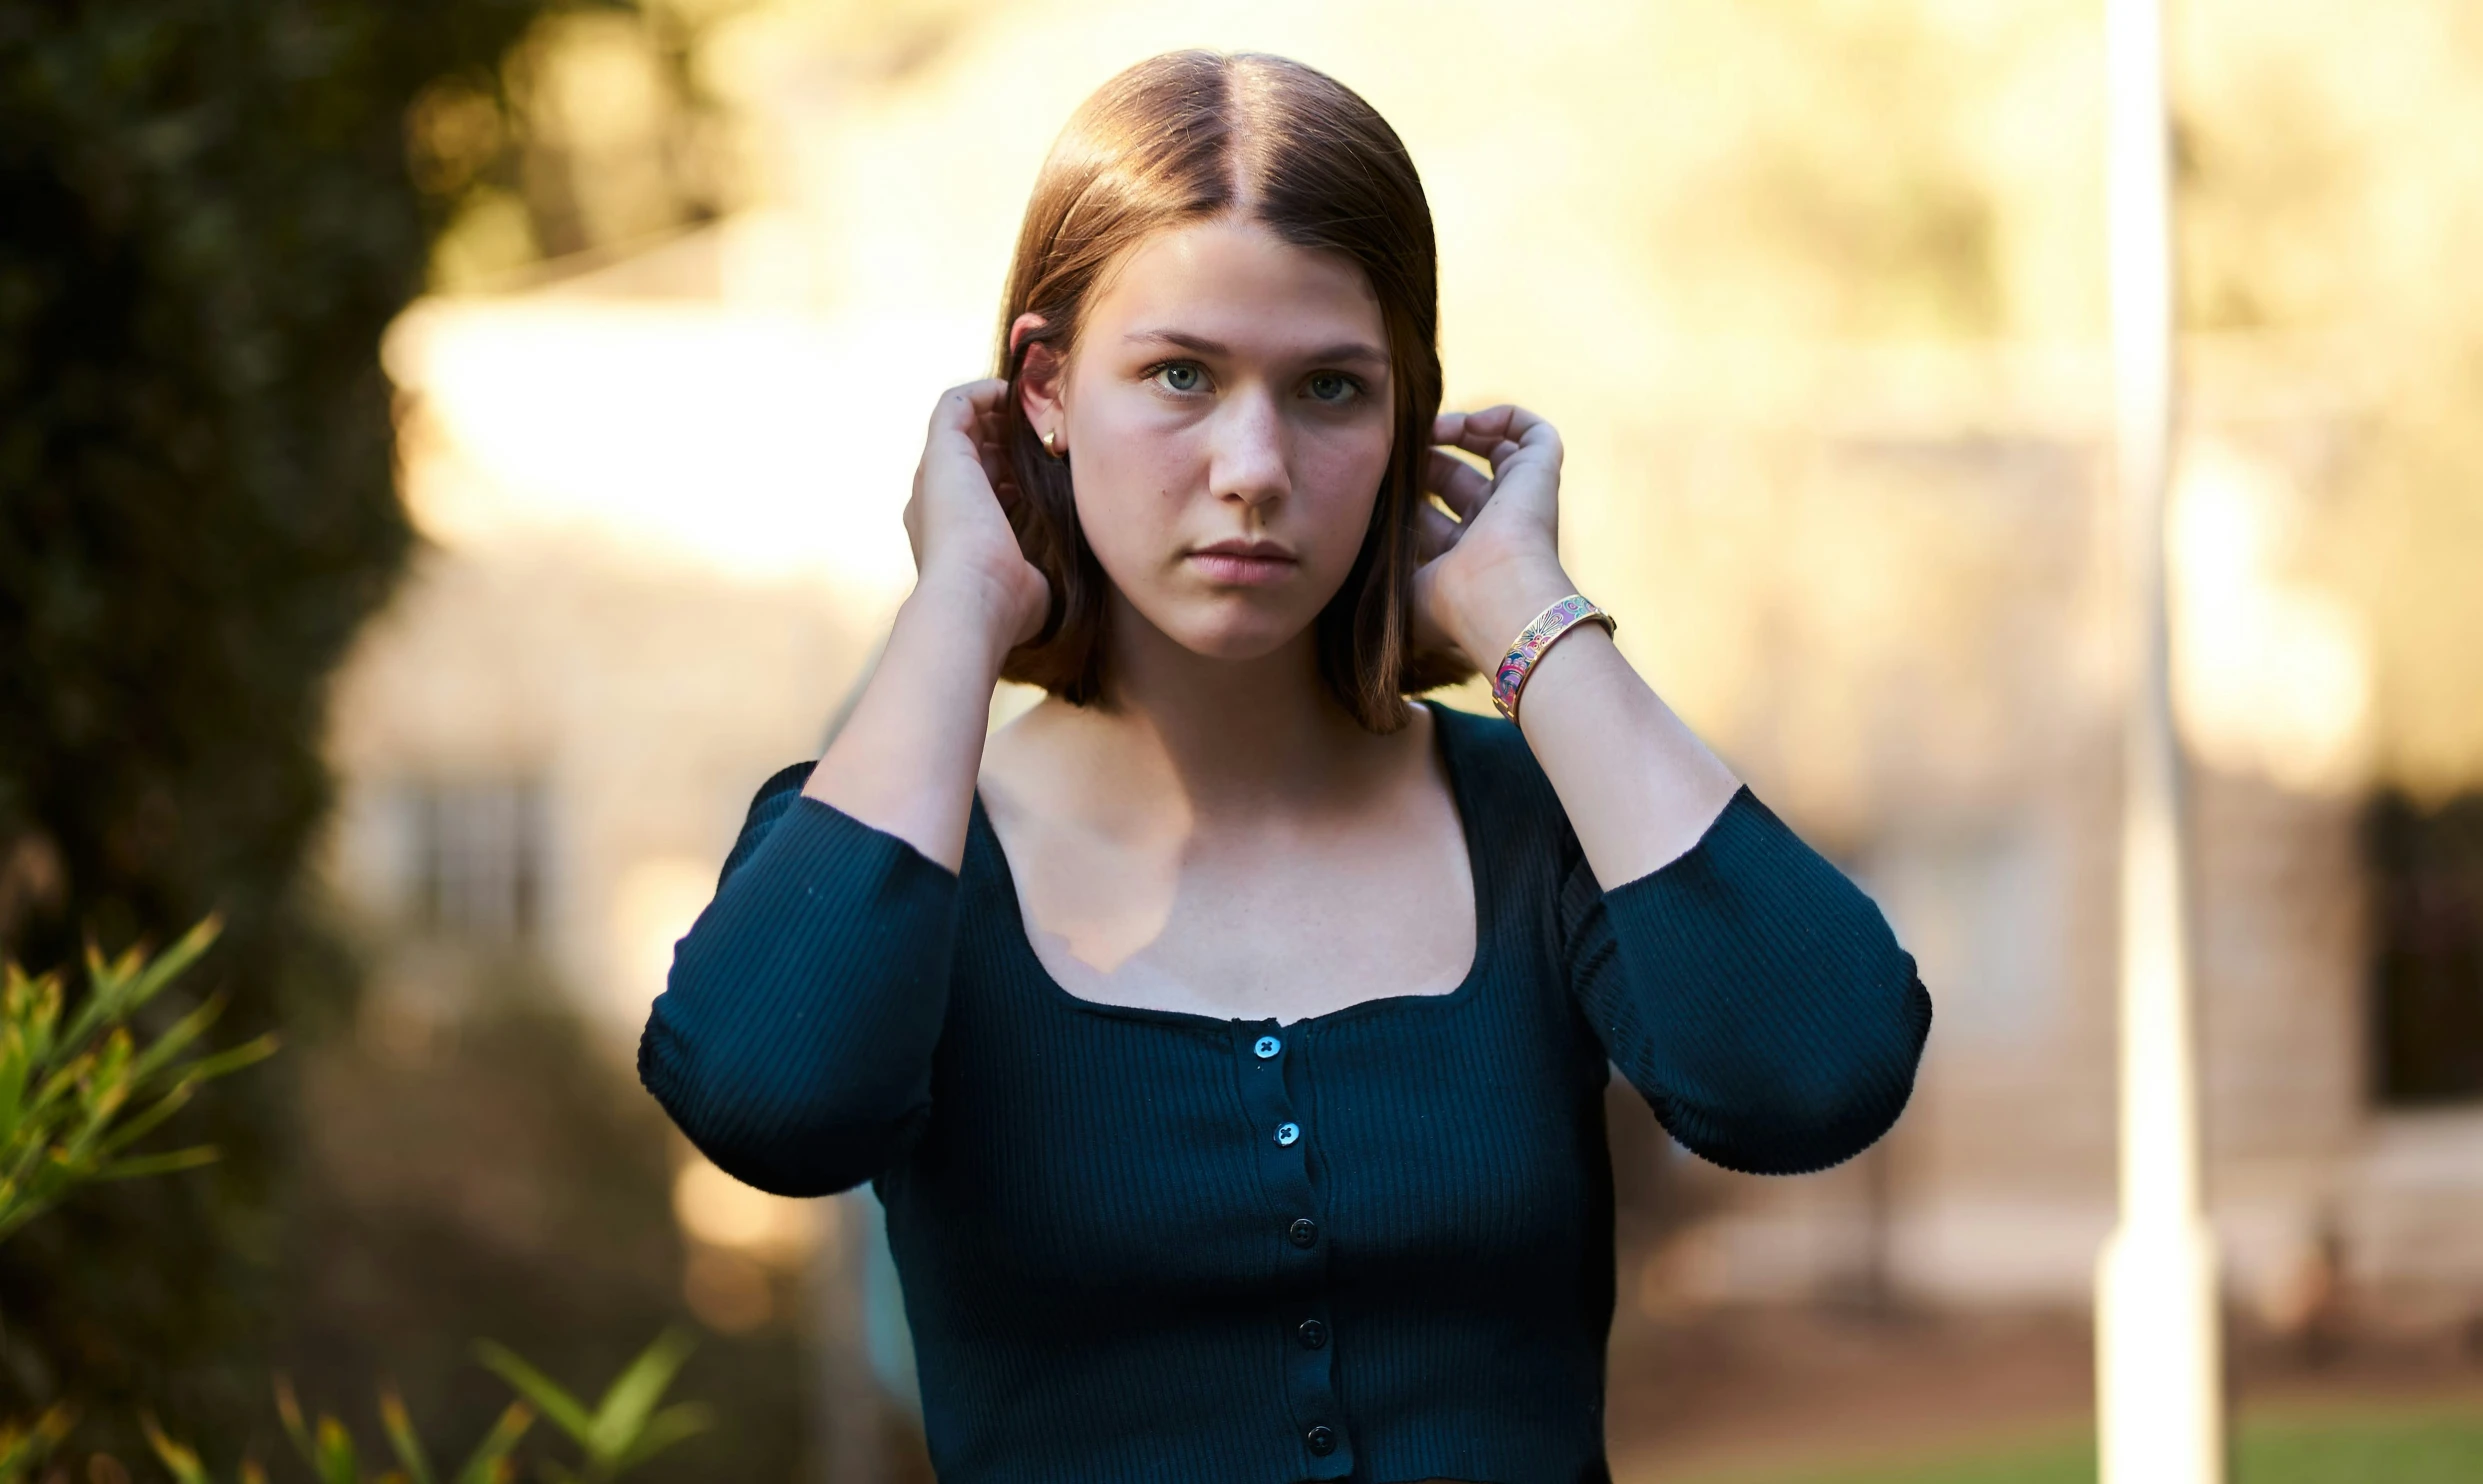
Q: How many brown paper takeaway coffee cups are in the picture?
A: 0